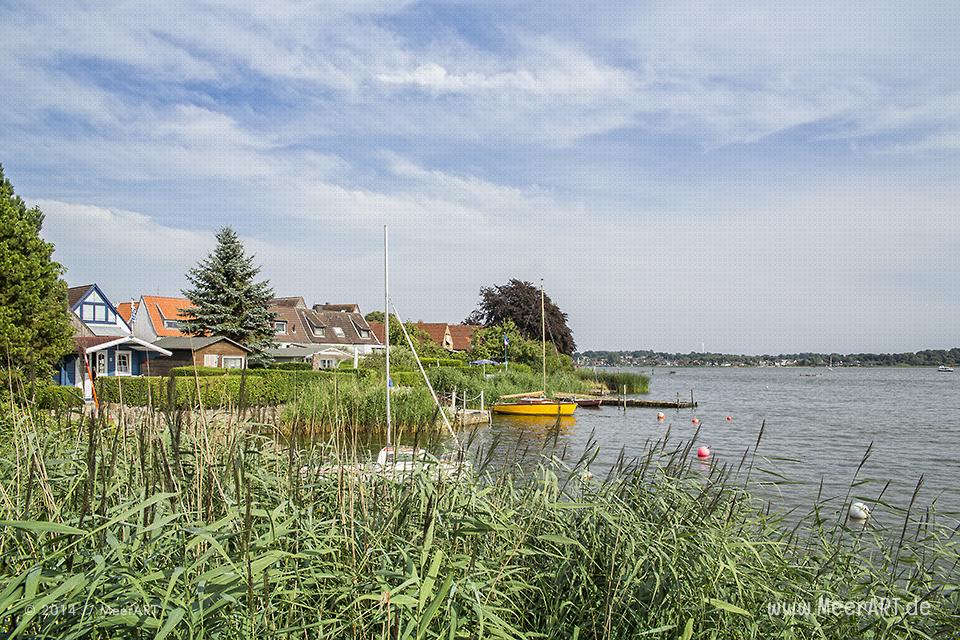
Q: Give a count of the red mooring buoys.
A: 4